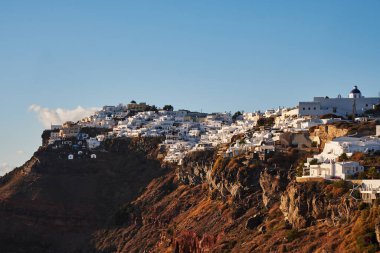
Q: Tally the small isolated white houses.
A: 3